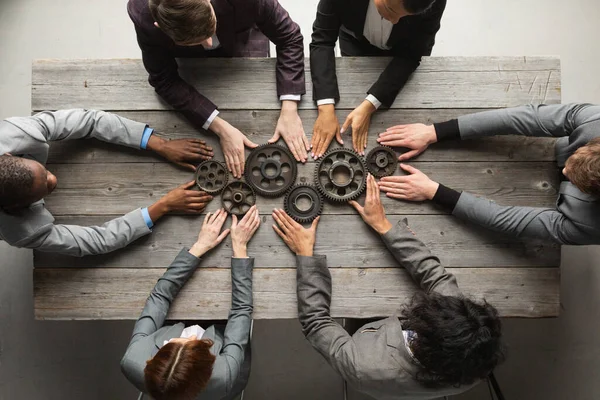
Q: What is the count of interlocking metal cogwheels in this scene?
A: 6